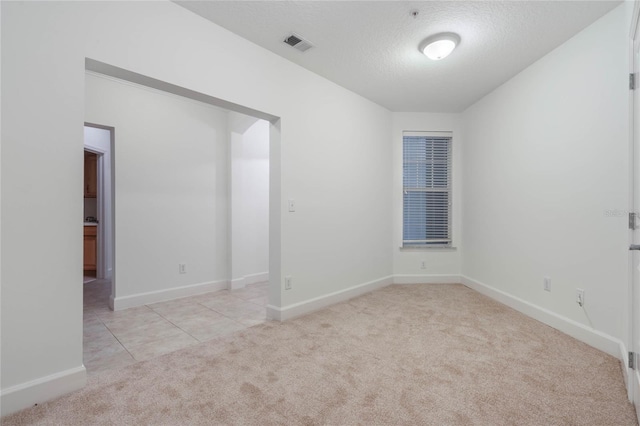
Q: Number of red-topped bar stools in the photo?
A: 0